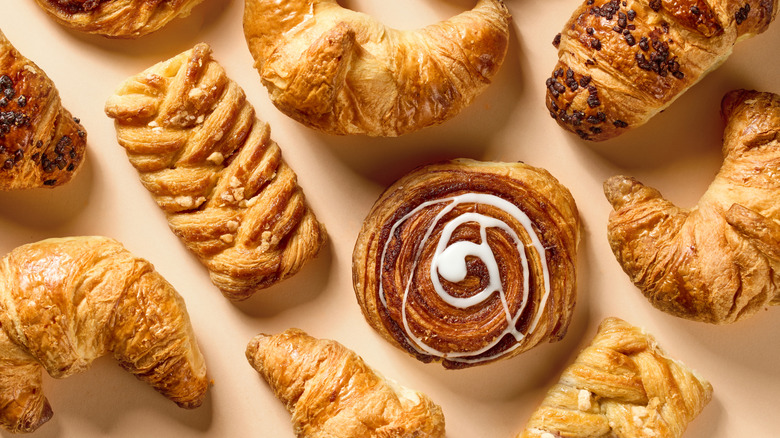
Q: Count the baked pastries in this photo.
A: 10